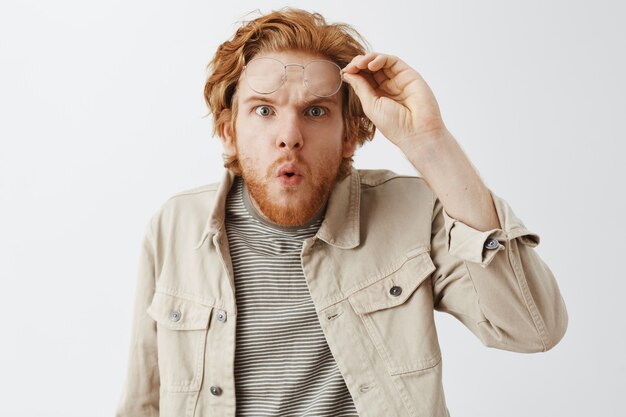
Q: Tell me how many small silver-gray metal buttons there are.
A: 5